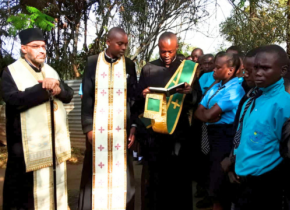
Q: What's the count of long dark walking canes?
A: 1